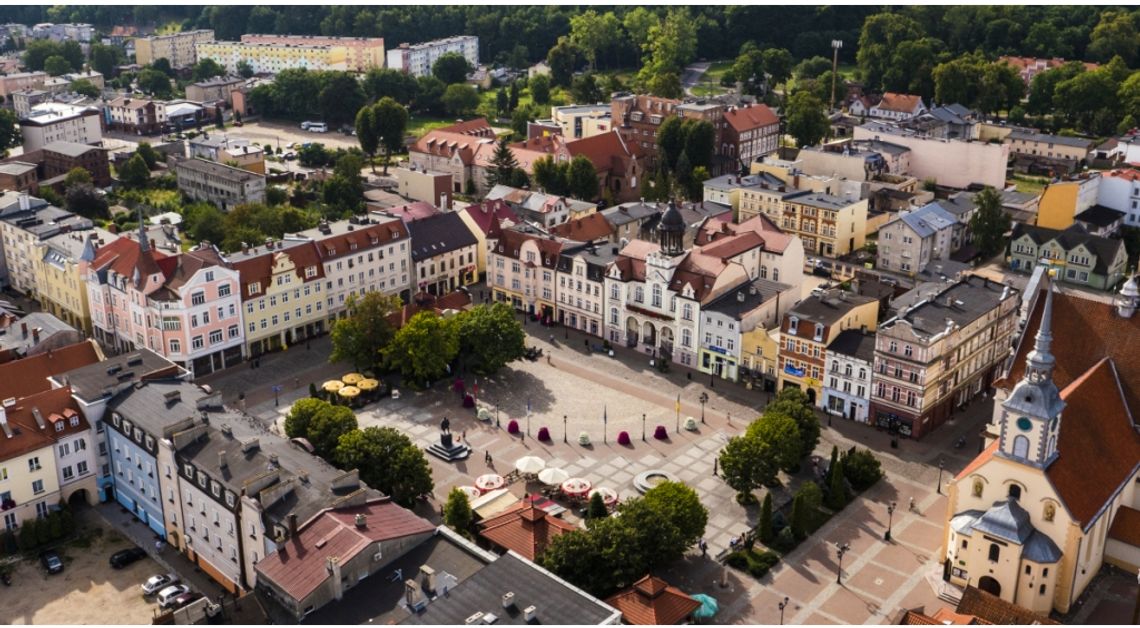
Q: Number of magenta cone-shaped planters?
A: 6